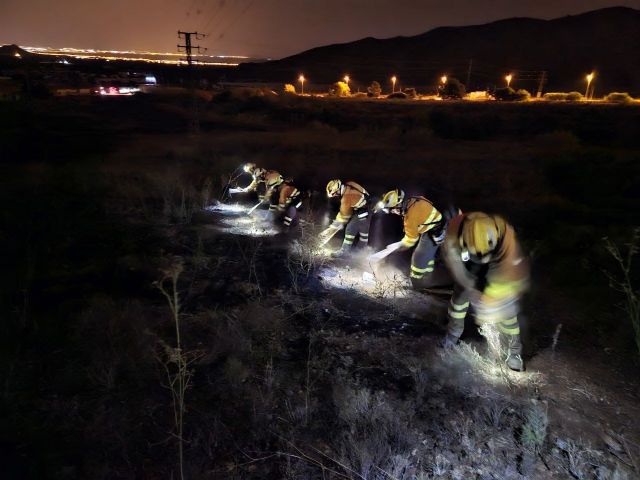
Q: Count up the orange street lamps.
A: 6